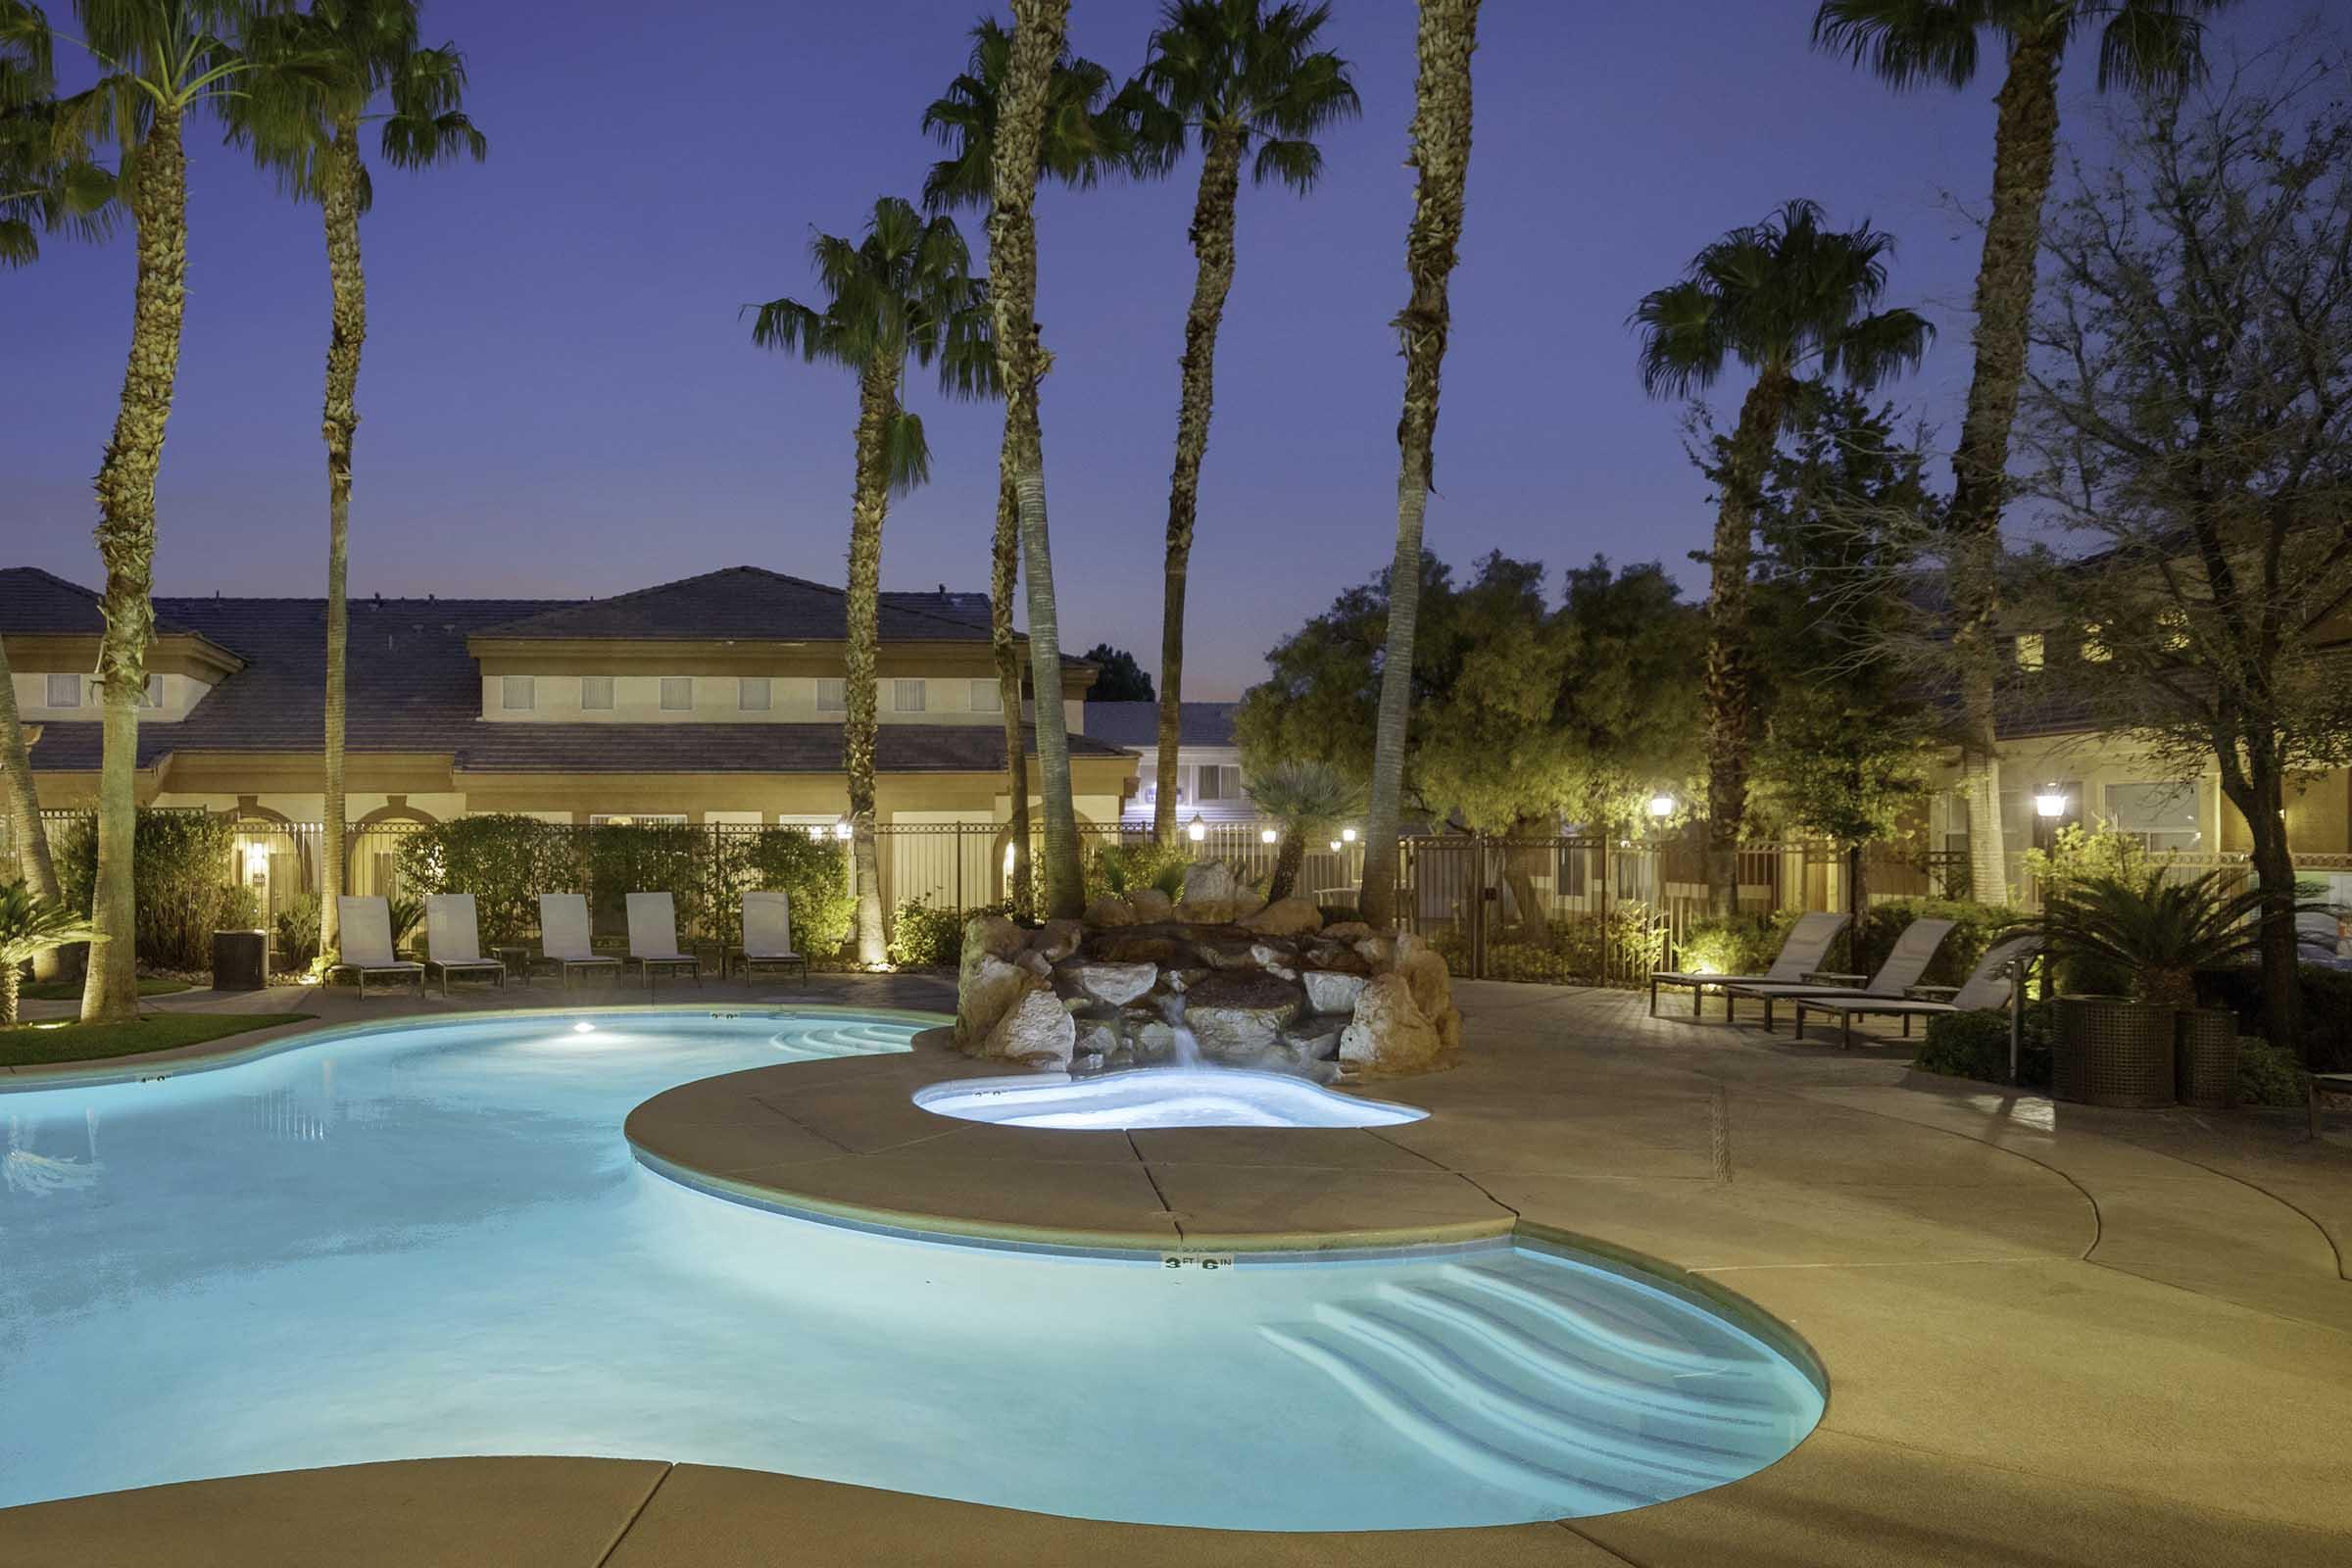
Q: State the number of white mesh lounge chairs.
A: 8